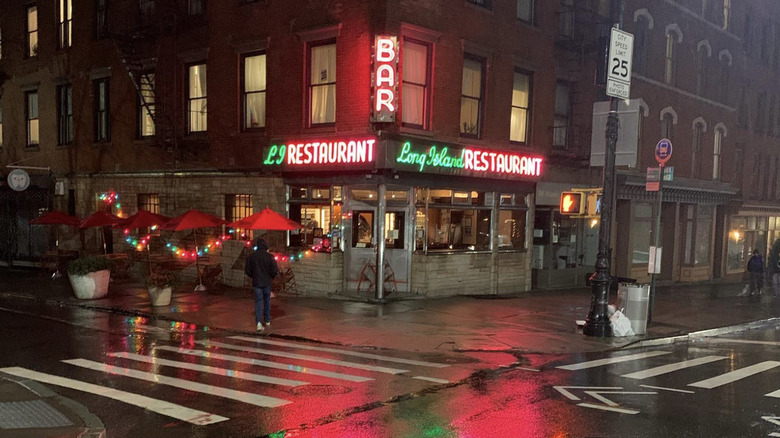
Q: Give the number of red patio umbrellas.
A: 5